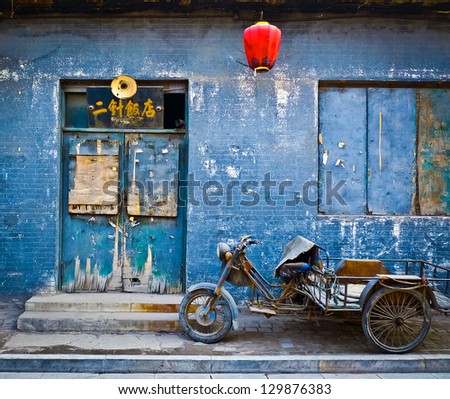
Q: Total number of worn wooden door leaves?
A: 2